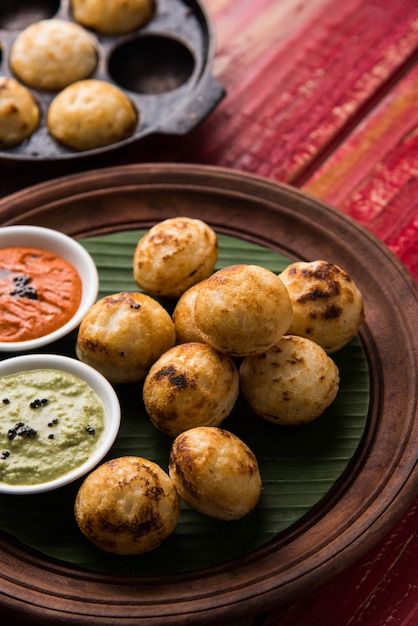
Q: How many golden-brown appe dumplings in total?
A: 13